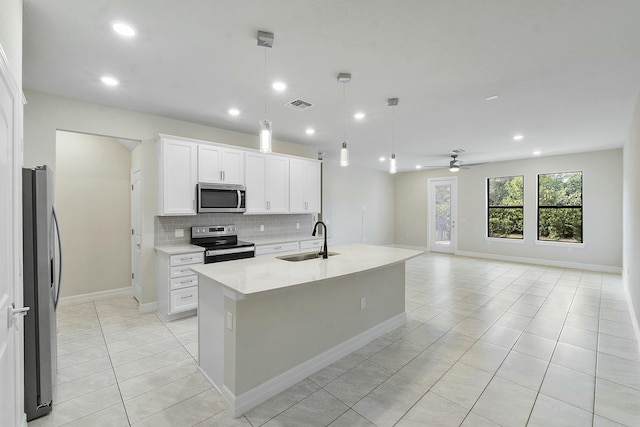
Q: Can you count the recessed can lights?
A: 10